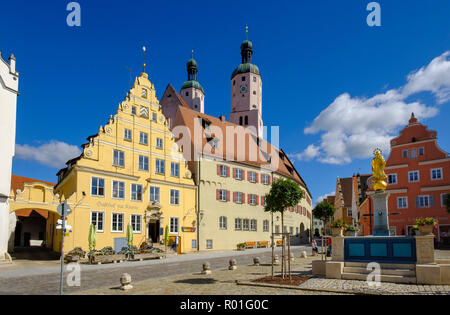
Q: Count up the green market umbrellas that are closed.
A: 3